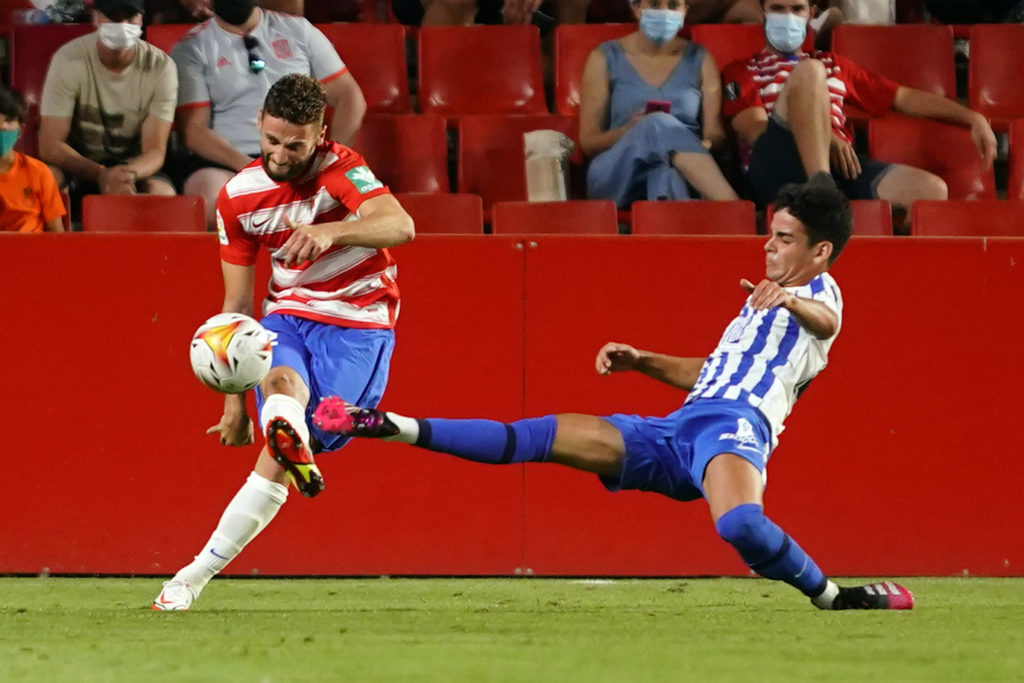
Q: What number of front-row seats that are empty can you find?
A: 6